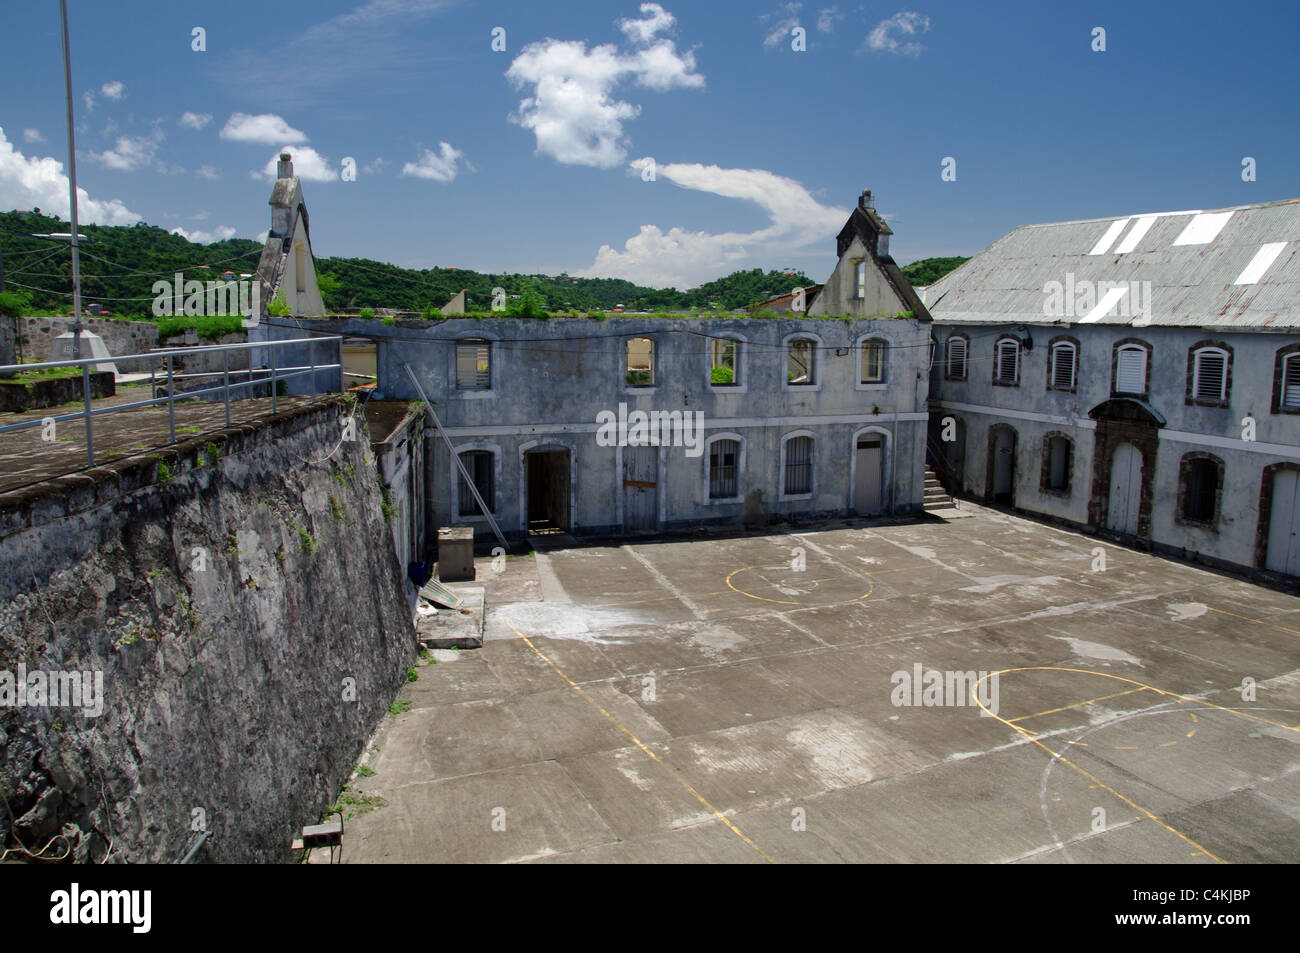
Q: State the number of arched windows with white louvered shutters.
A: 6